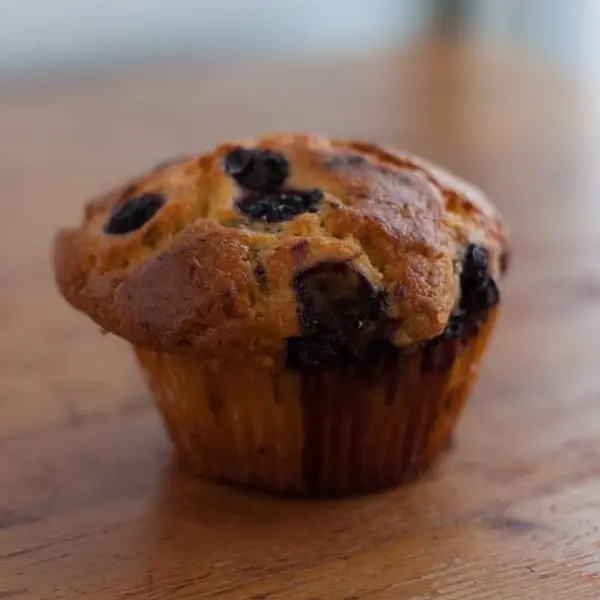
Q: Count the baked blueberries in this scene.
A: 5